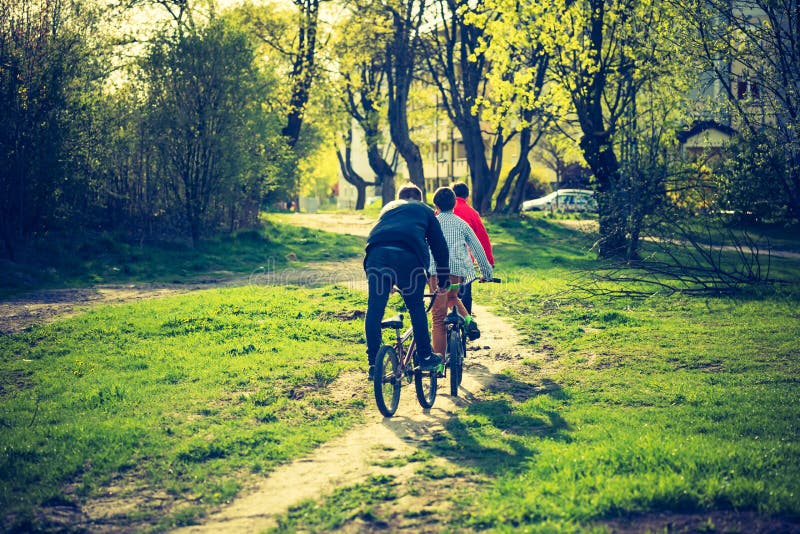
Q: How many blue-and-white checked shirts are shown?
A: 1